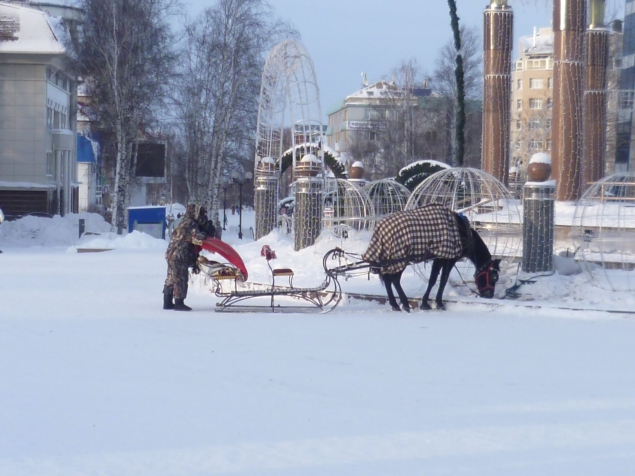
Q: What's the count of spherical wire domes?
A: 4